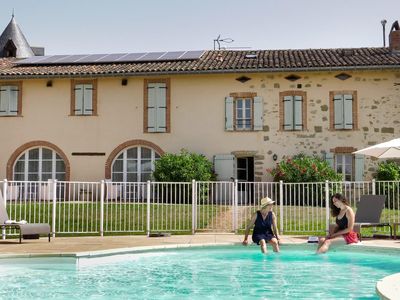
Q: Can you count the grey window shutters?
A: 14